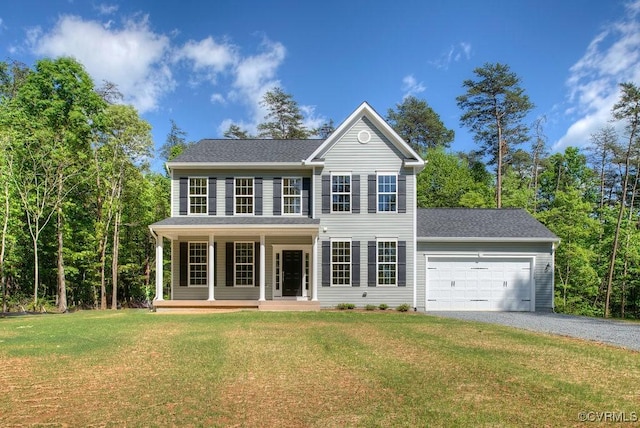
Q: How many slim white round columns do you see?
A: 4